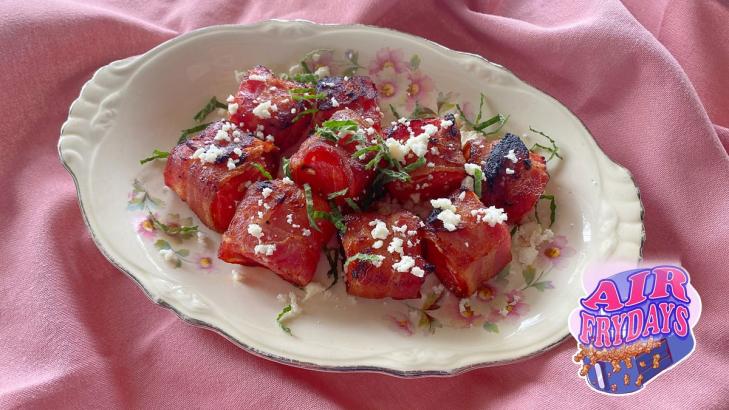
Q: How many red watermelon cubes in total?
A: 9